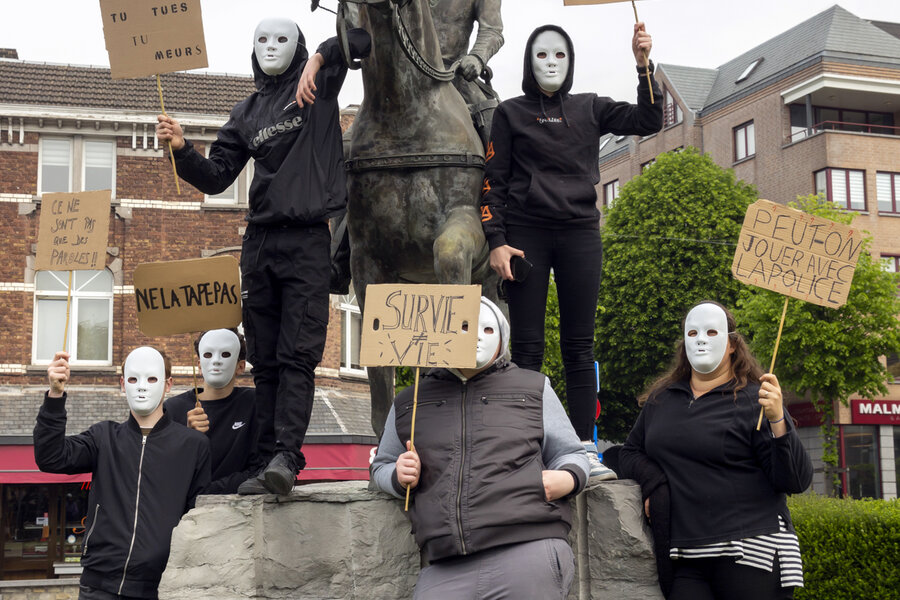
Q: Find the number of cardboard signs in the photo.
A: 6